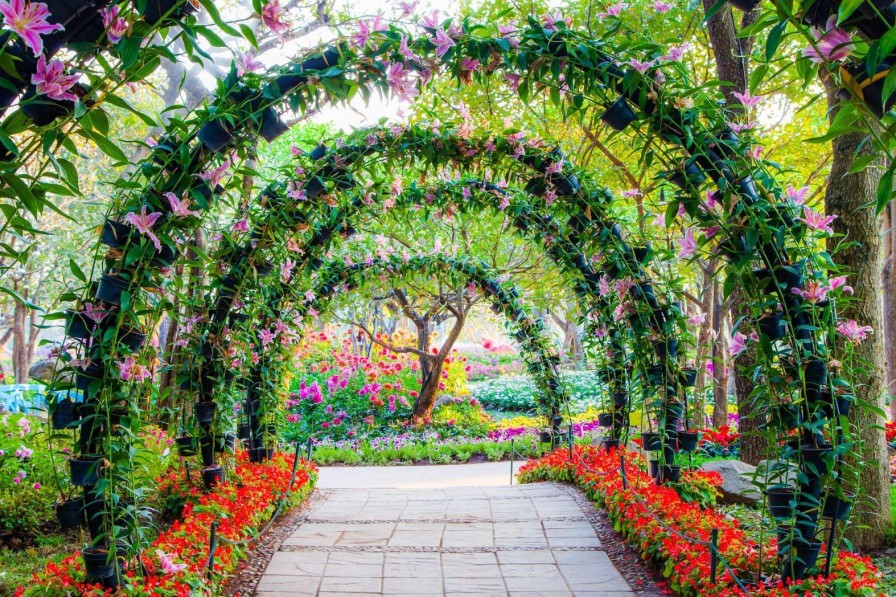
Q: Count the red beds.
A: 2